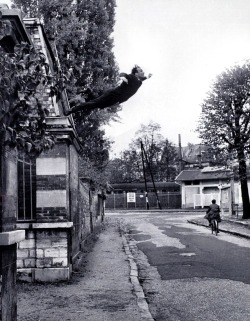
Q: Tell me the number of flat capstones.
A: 2